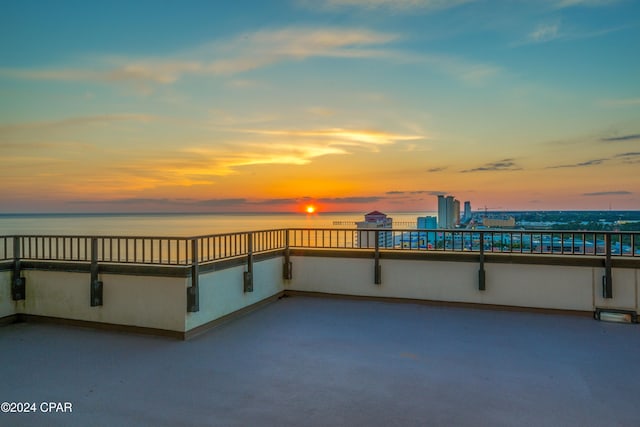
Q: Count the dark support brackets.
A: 8